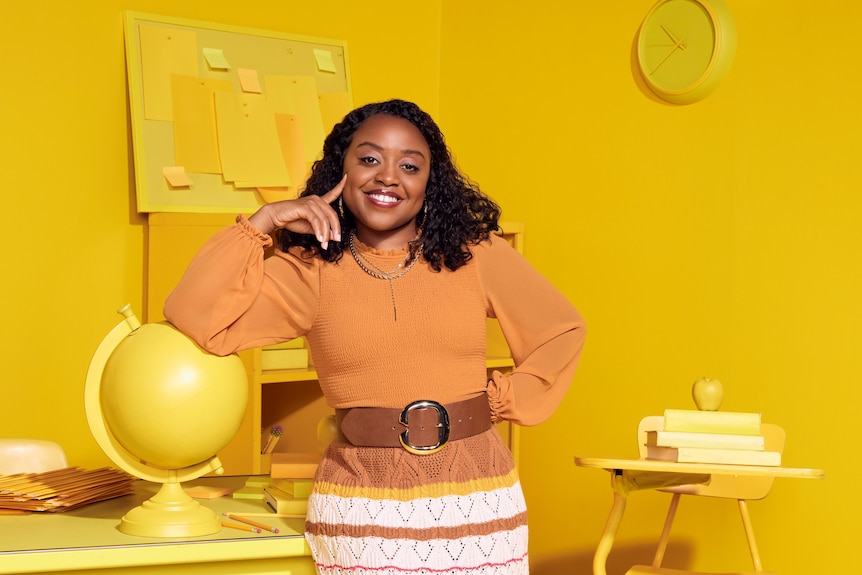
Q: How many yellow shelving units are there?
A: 1